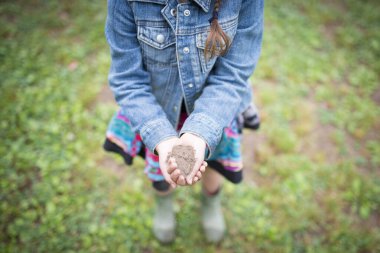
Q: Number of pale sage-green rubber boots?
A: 2